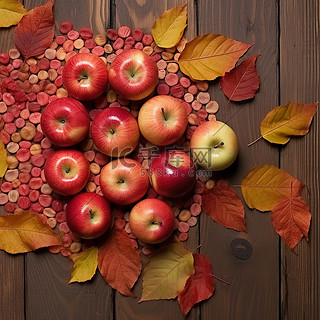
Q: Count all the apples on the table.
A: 11